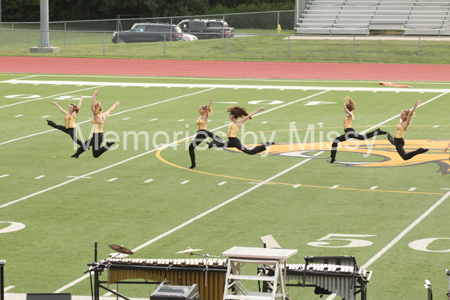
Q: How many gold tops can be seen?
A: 6